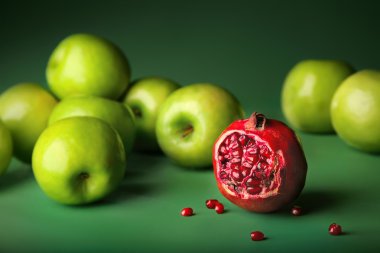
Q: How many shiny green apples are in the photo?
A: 9